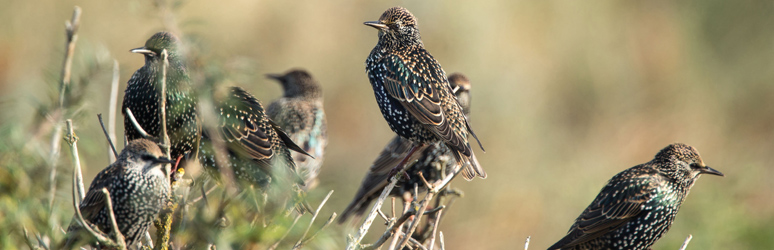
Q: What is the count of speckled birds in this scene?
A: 7